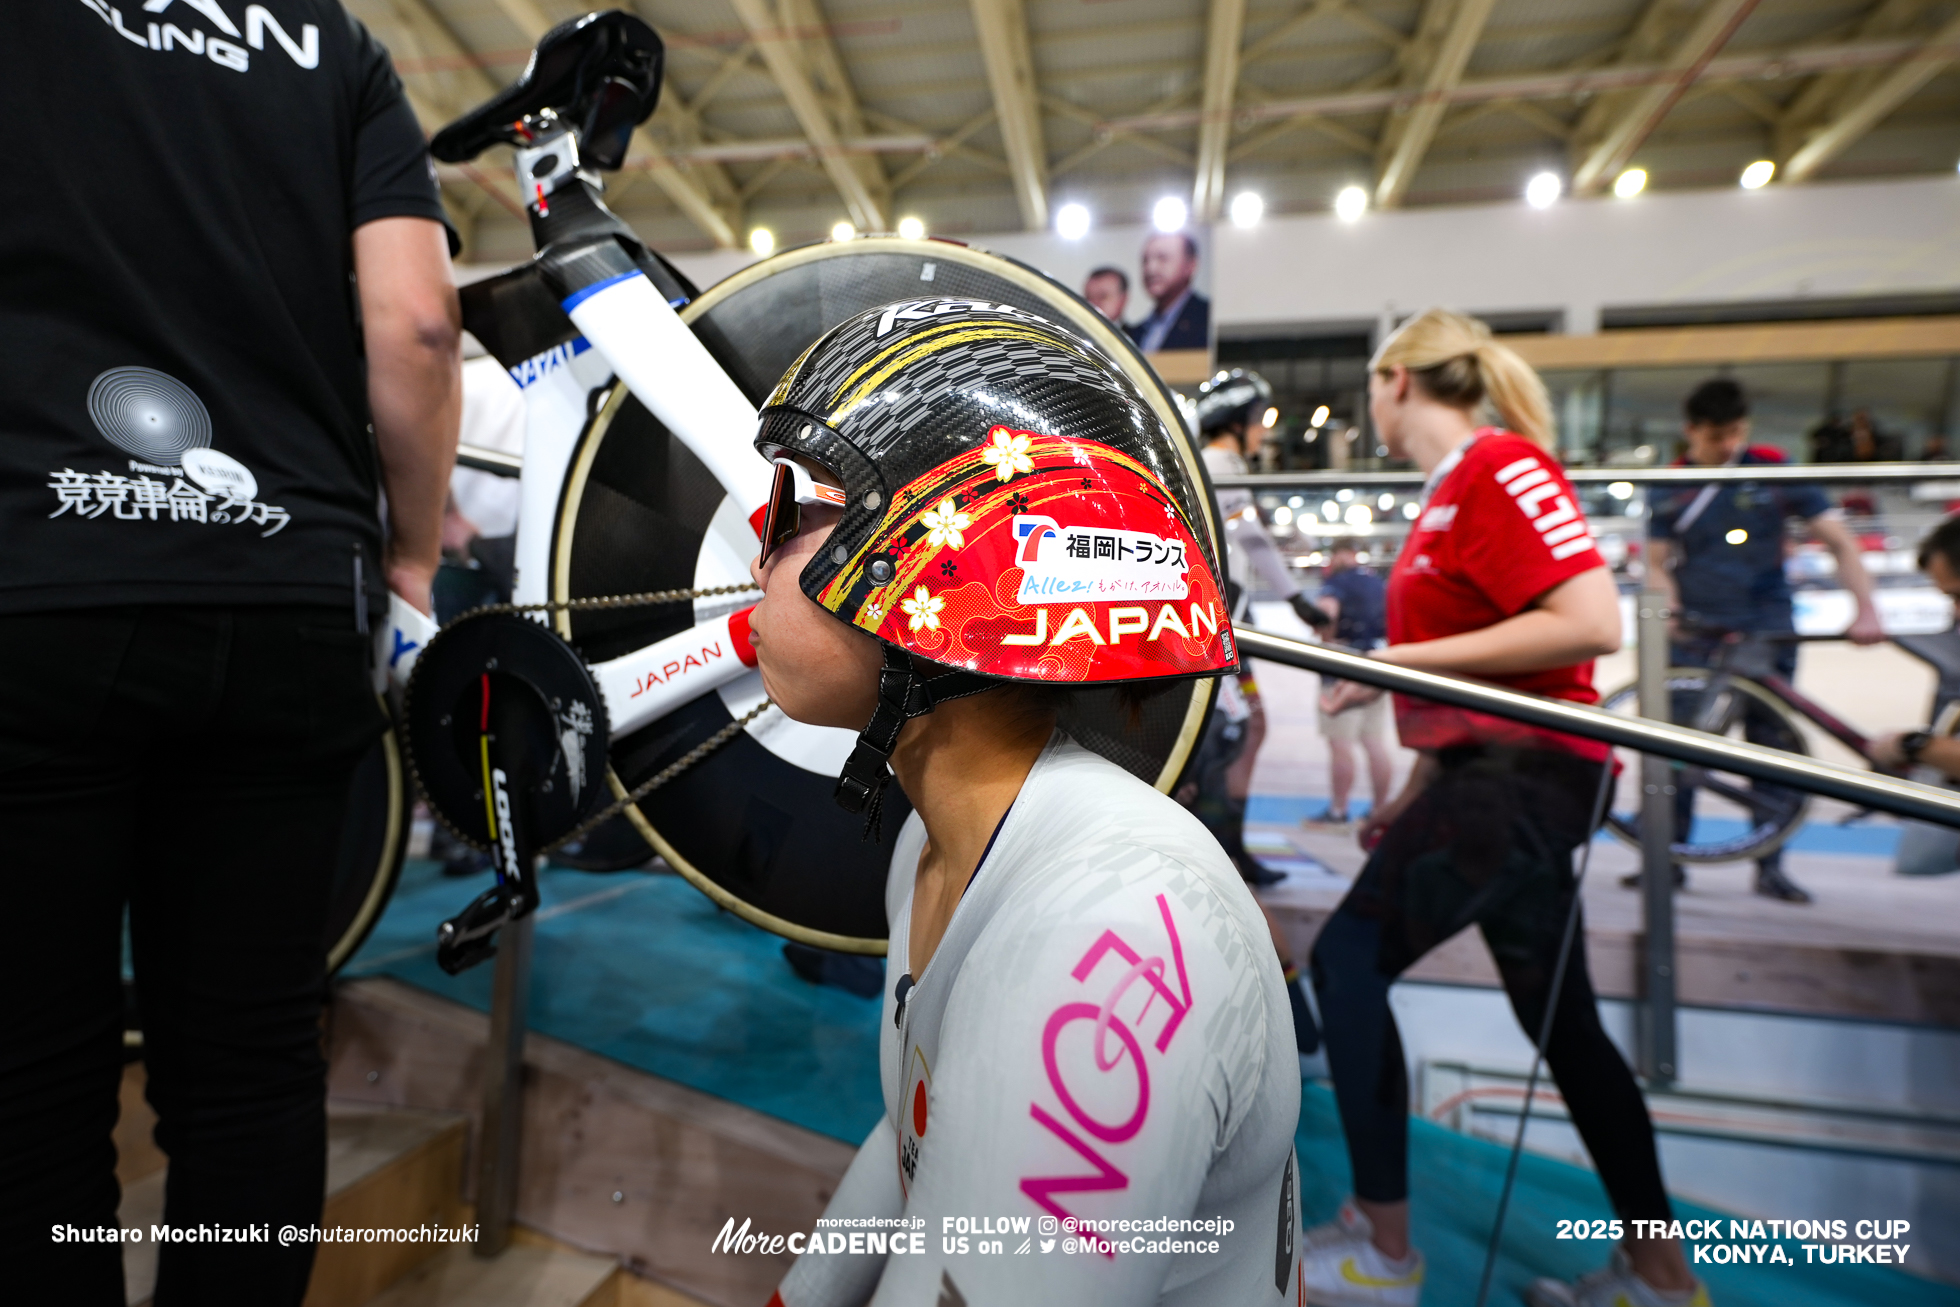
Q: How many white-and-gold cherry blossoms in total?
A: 3